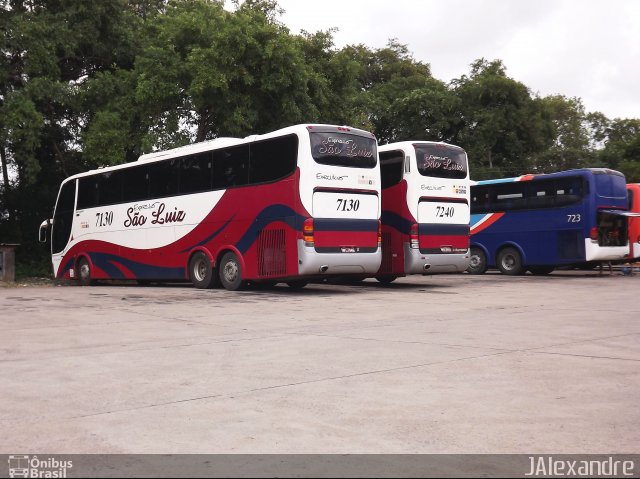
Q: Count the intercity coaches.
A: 4